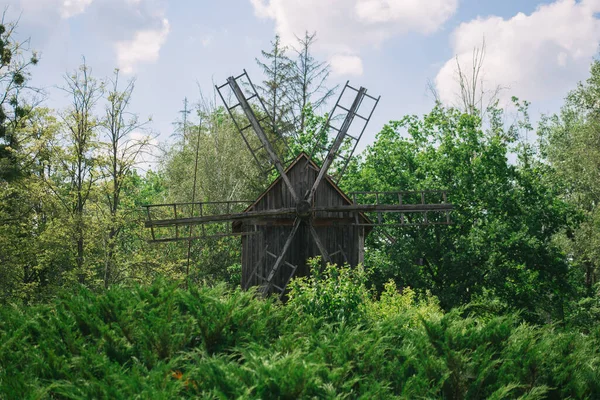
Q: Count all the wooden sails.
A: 6